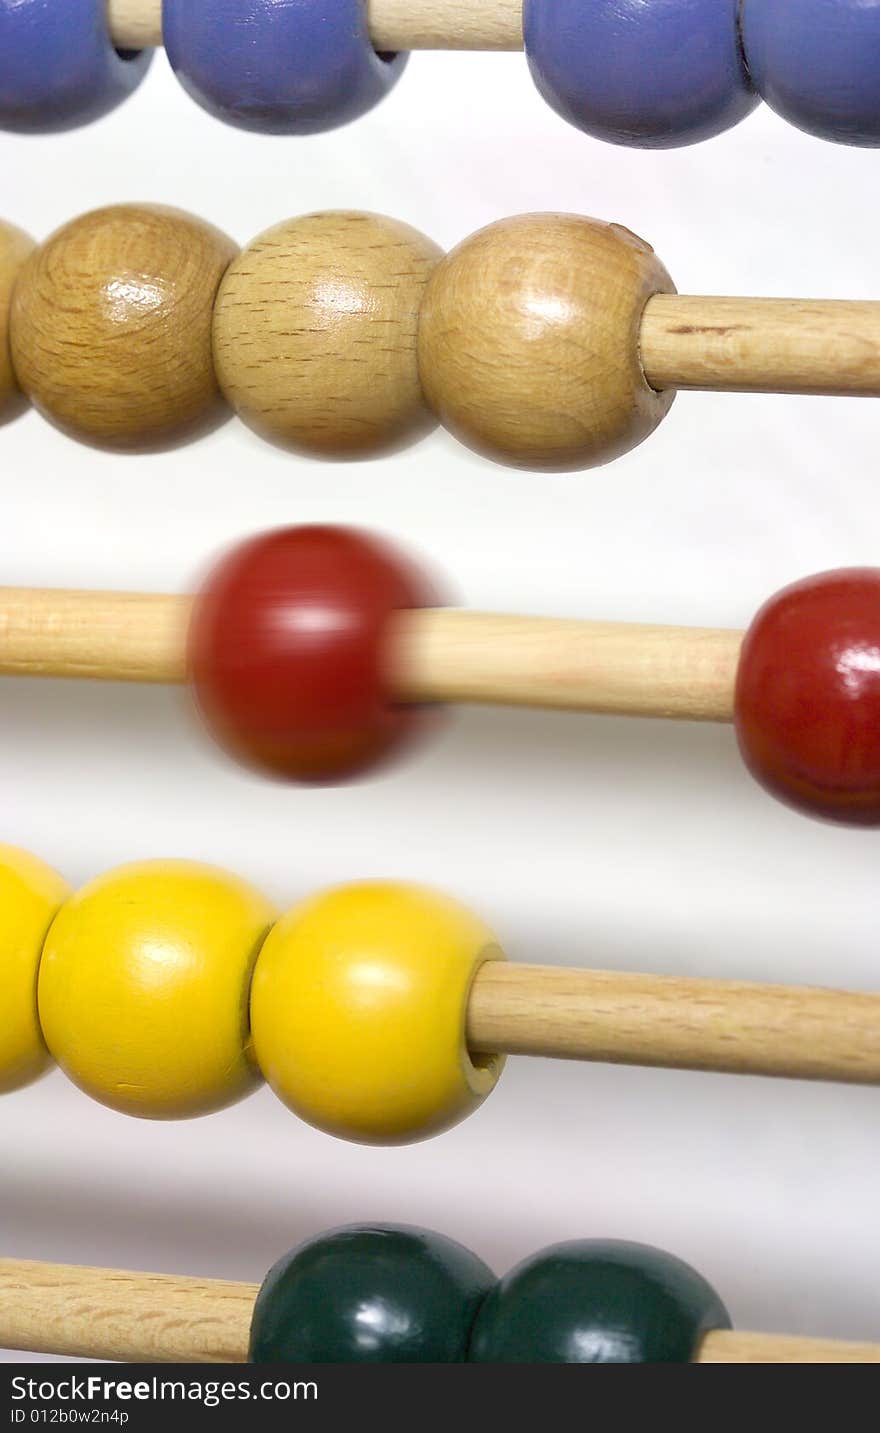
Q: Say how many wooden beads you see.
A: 15